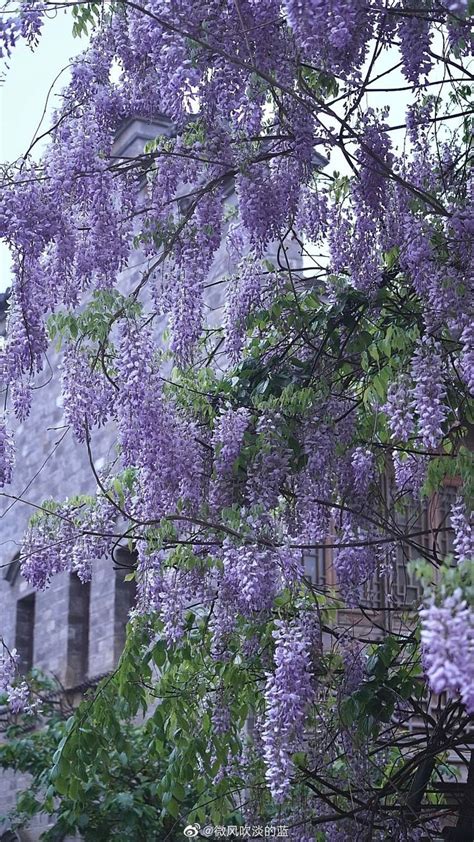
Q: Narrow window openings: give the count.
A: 3